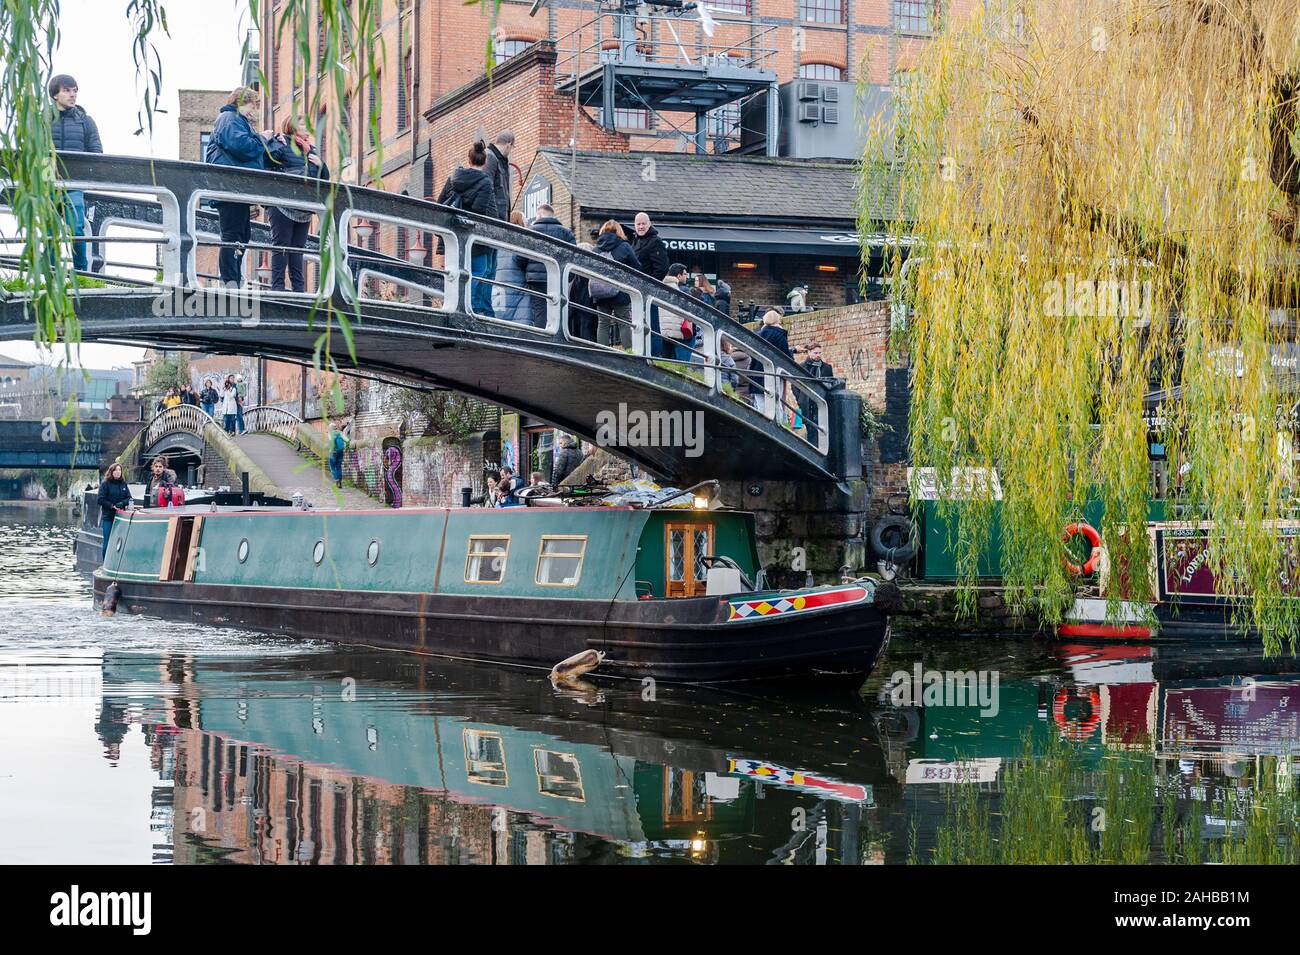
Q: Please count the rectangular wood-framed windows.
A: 2